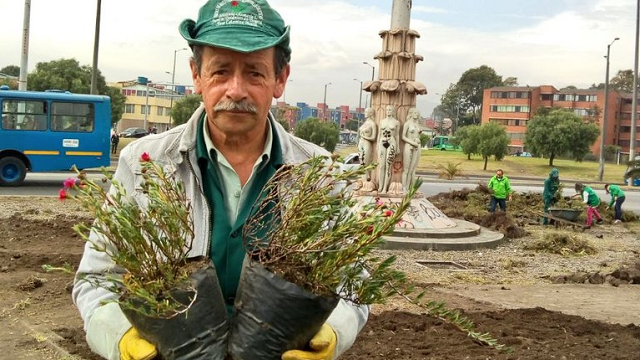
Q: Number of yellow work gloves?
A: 2